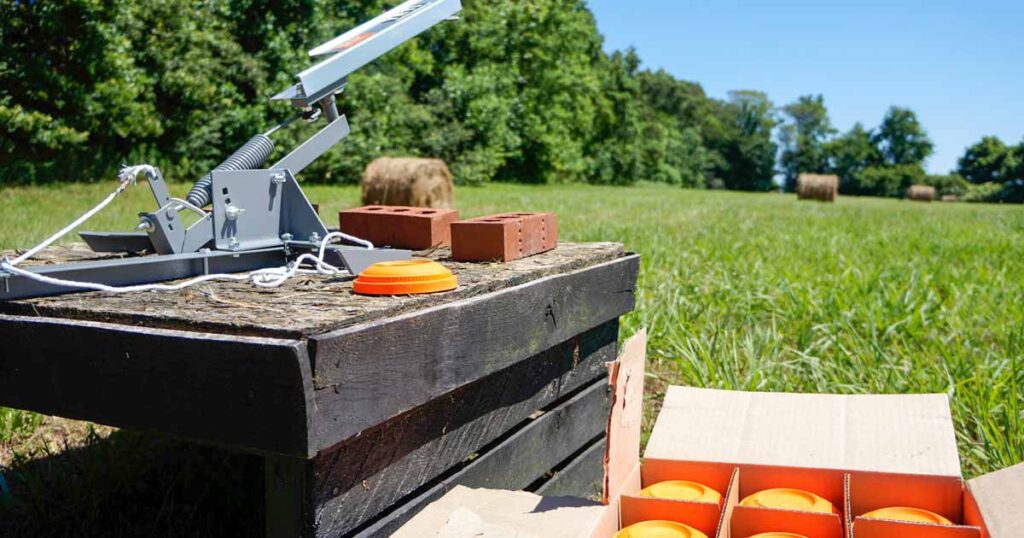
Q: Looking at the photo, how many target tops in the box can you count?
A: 5